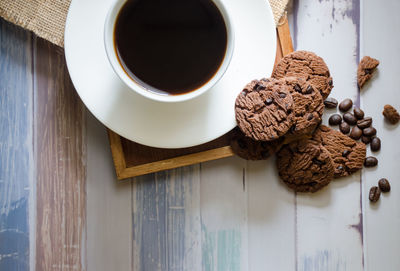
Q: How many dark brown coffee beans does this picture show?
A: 14